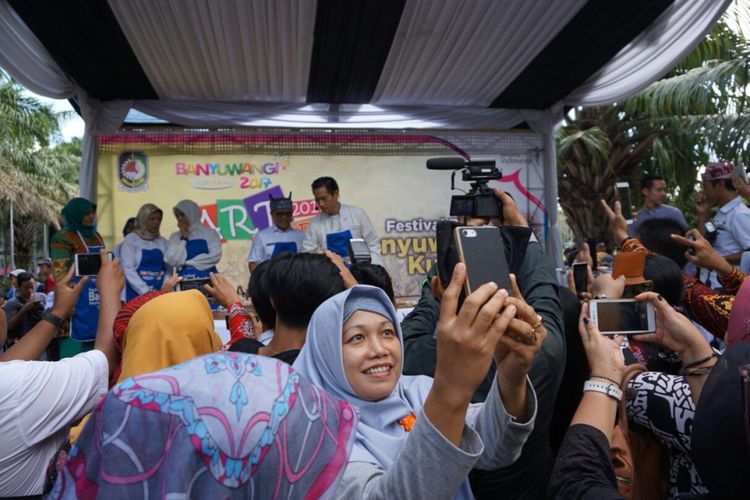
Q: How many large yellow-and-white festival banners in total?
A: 1